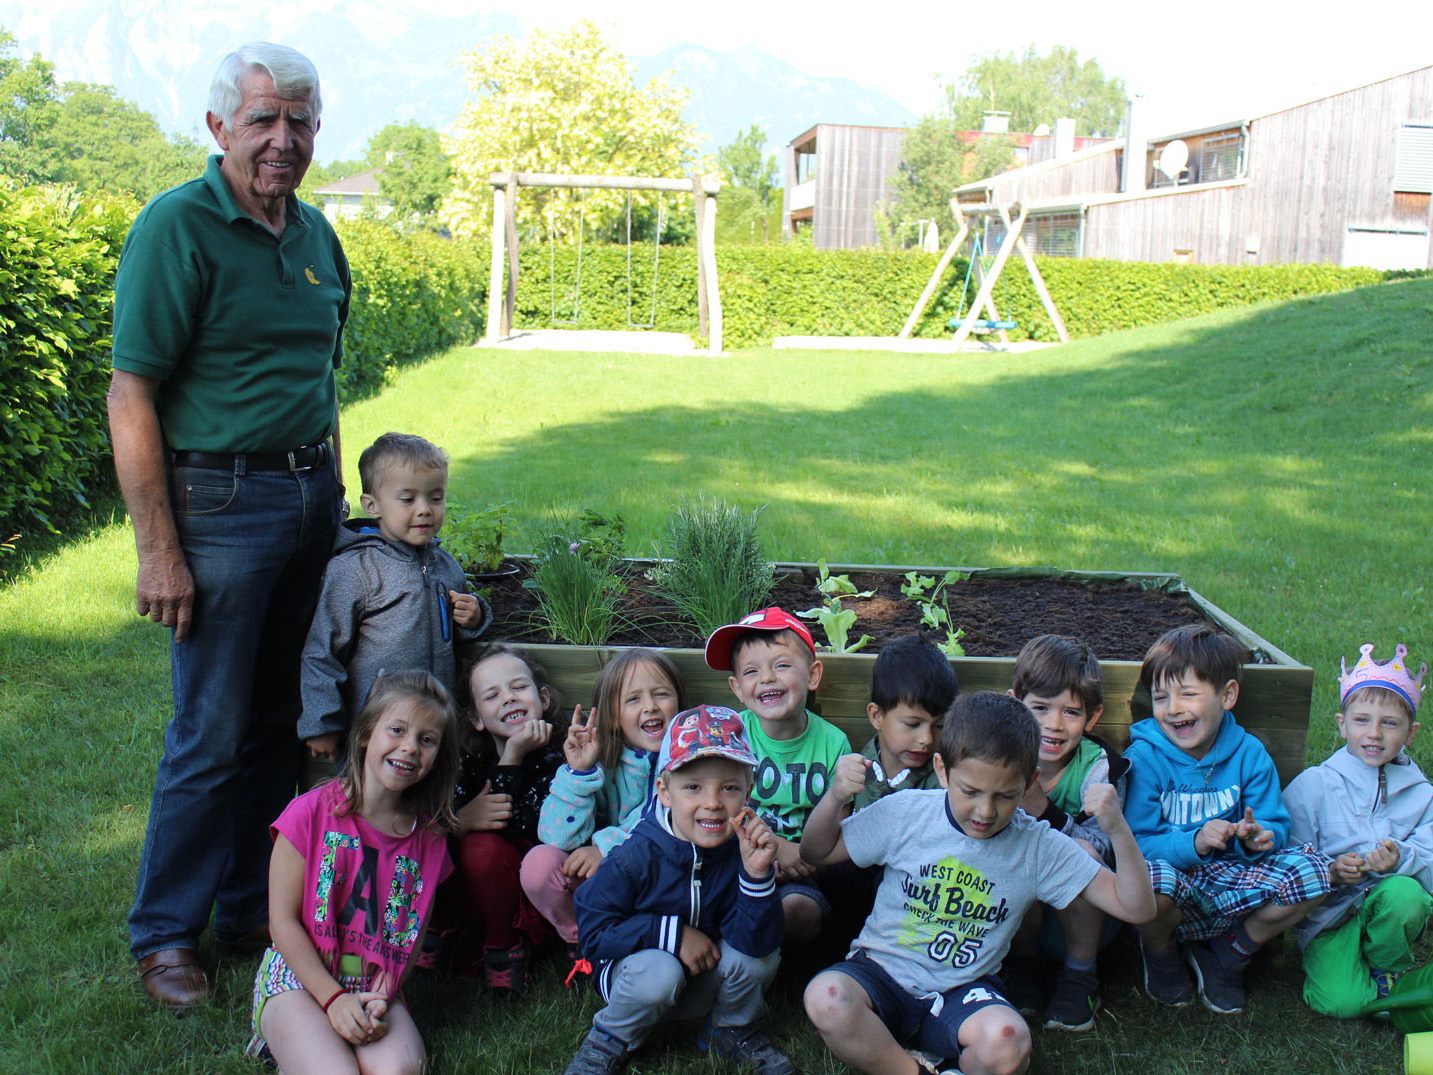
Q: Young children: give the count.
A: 11